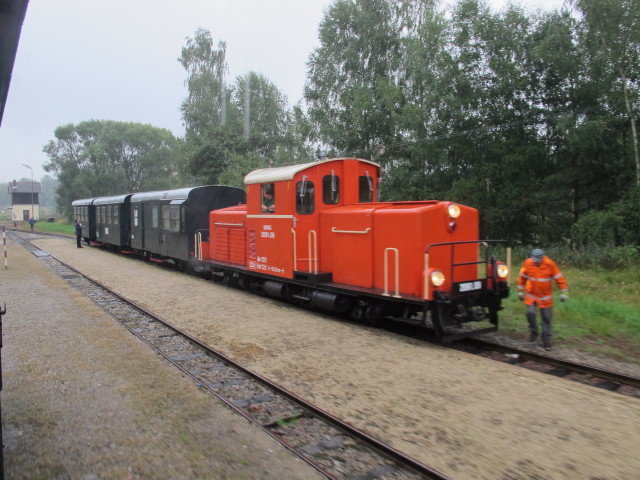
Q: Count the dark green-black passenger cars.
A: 3